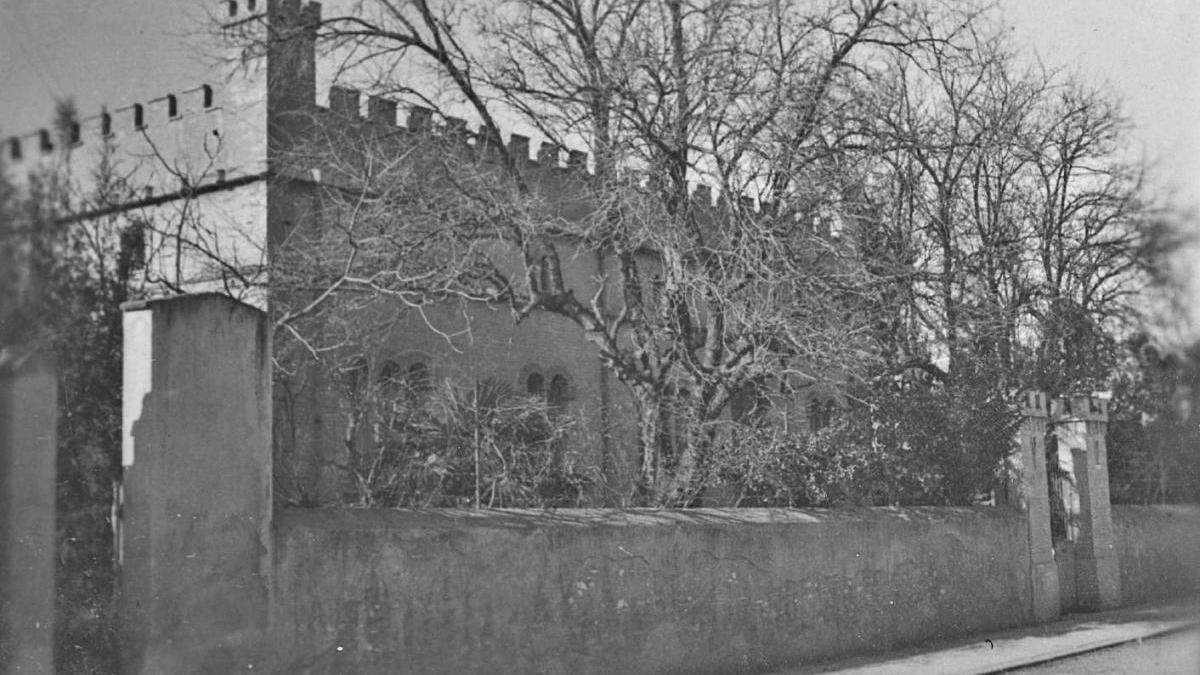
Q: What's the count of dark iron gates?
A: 1